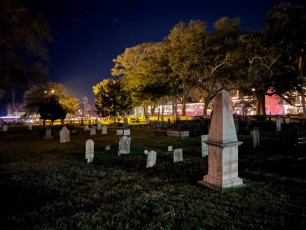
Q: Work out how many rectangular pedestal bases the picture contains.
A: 1